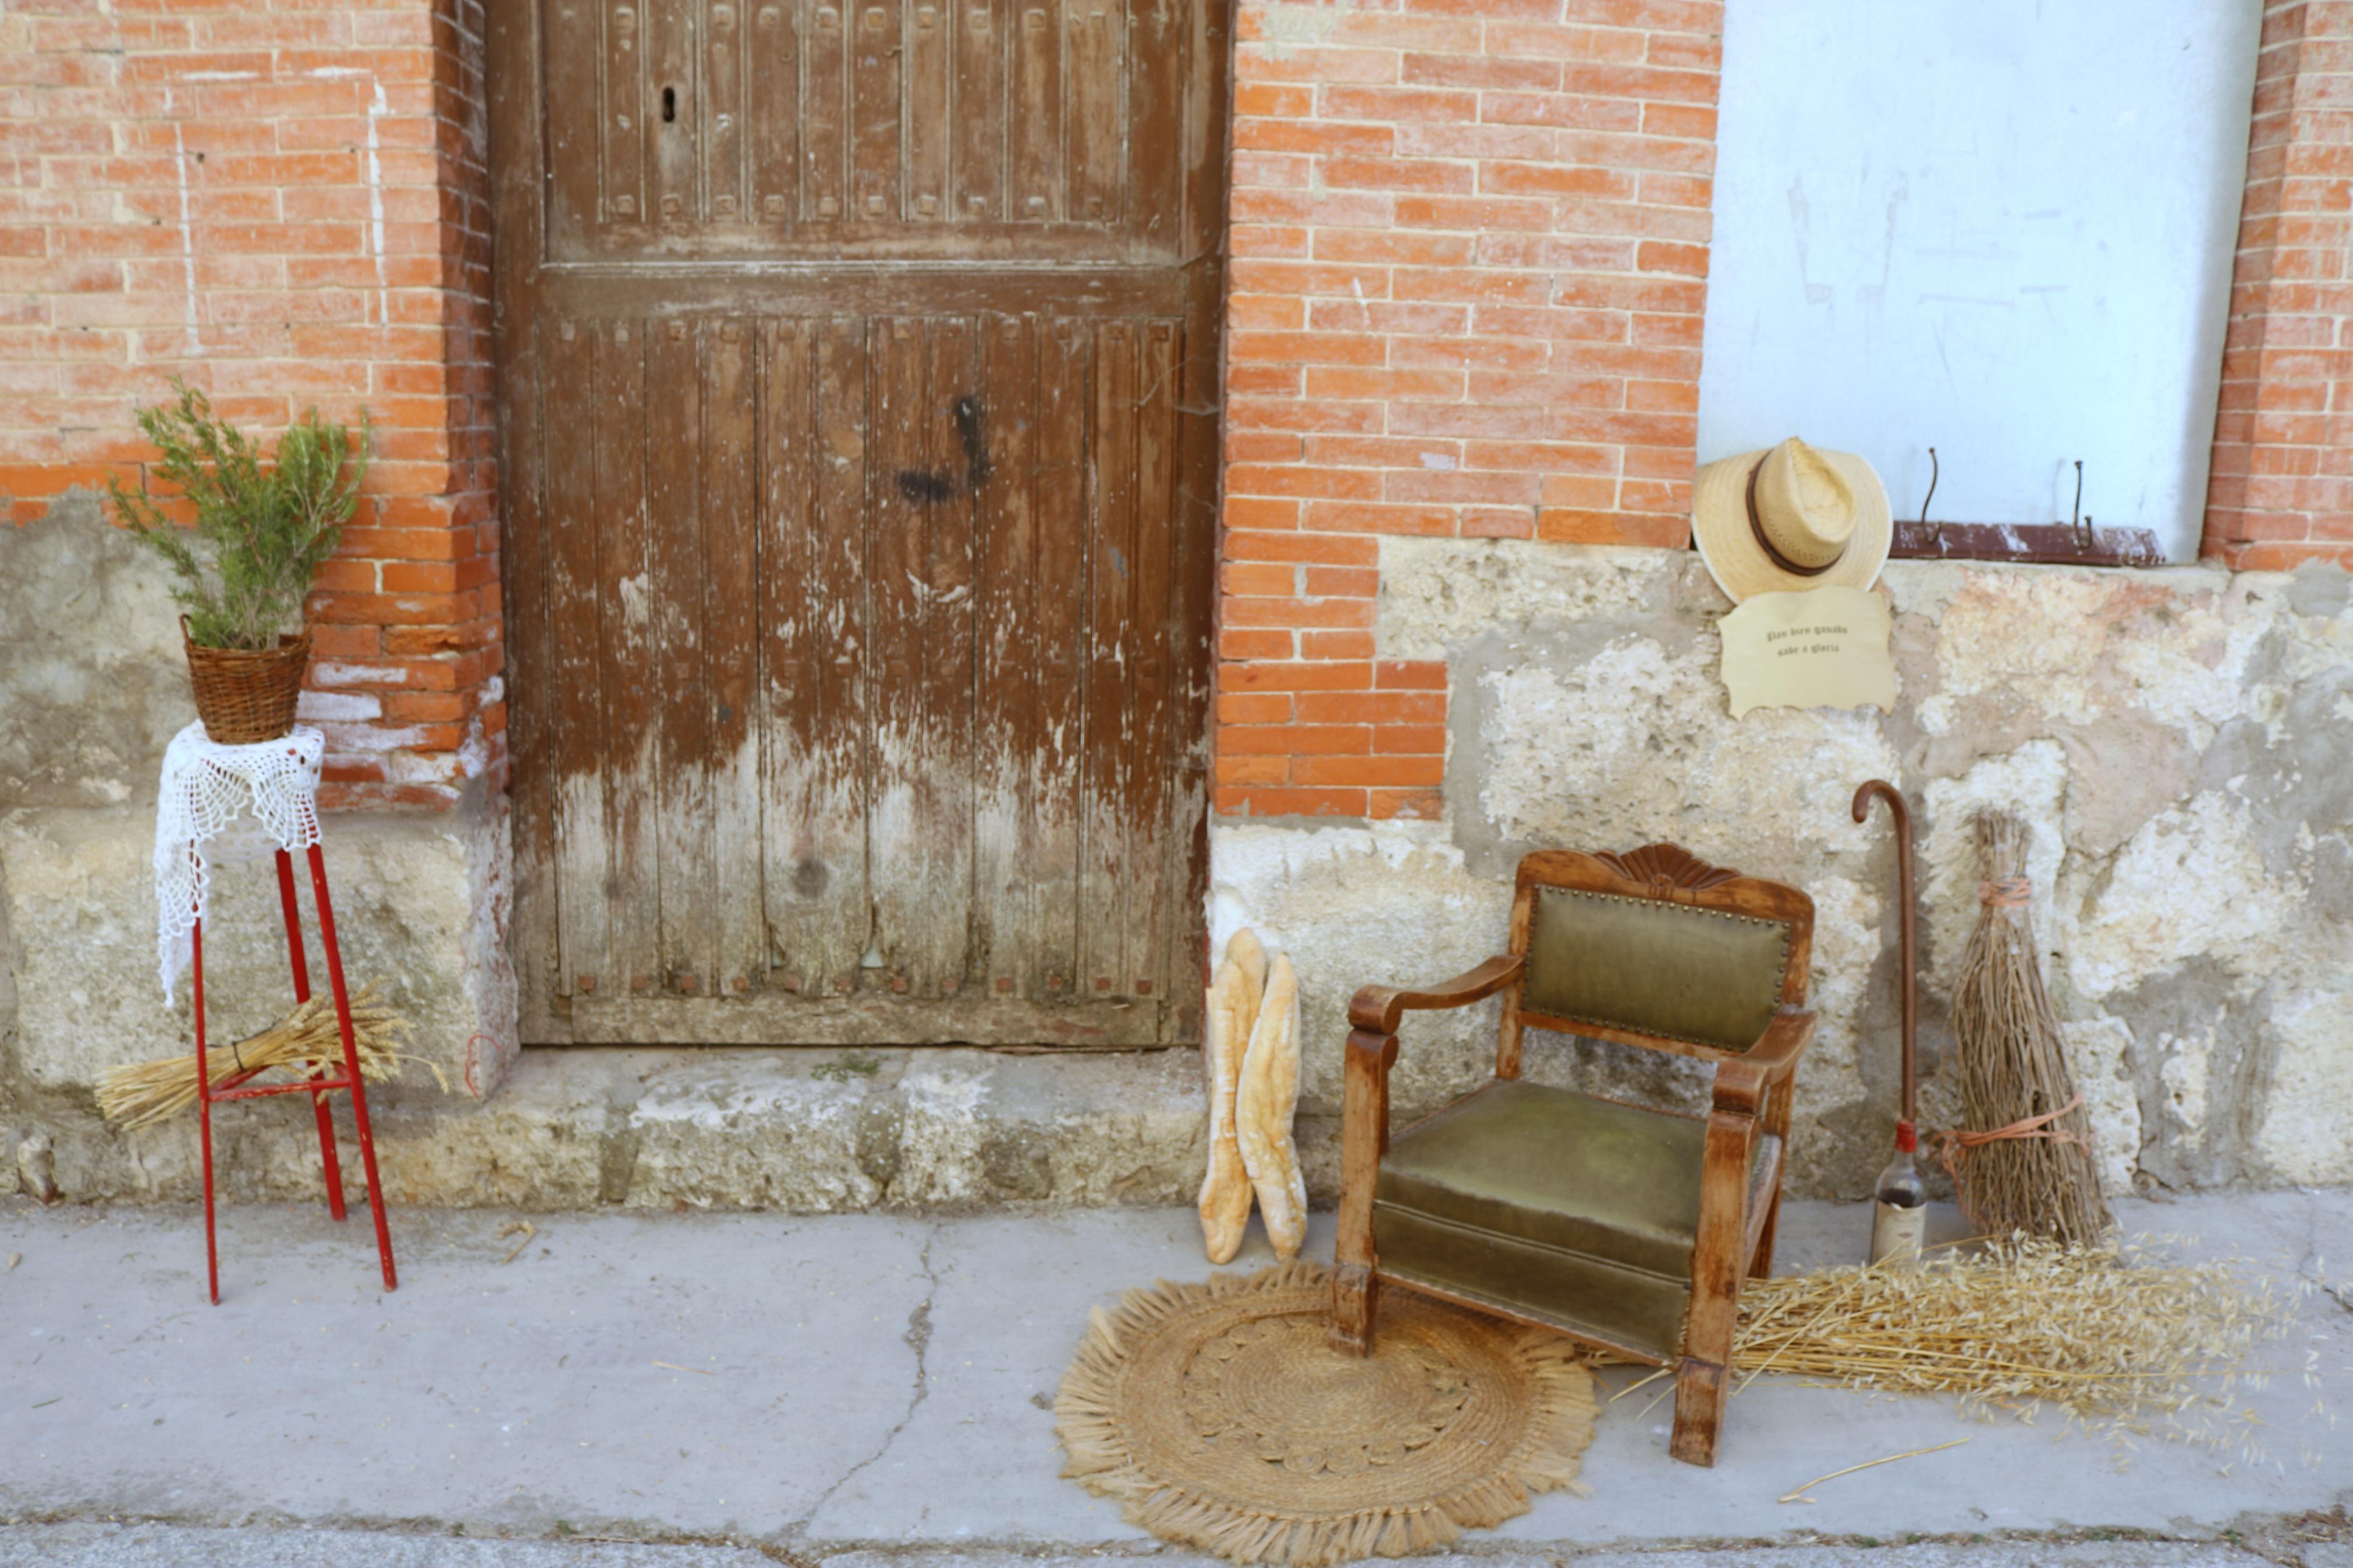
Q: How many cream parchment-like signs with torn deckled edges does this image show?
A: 1